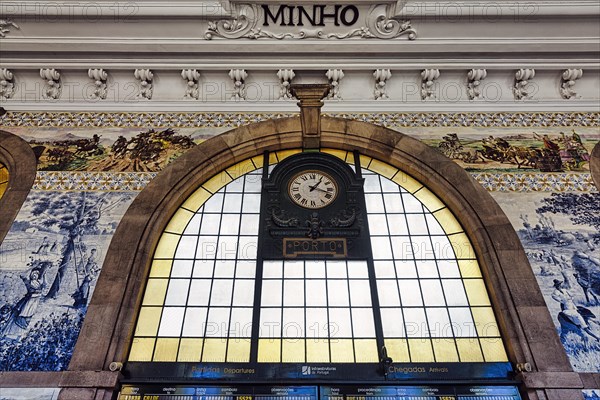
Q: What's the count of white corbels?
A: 13